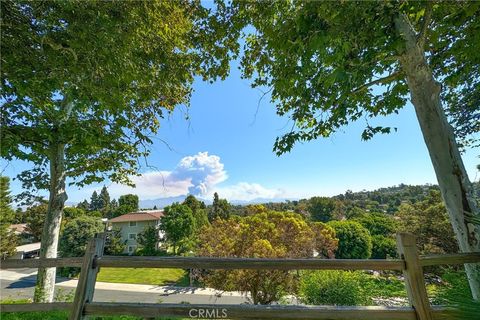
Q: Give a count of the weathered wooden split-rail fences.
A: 1